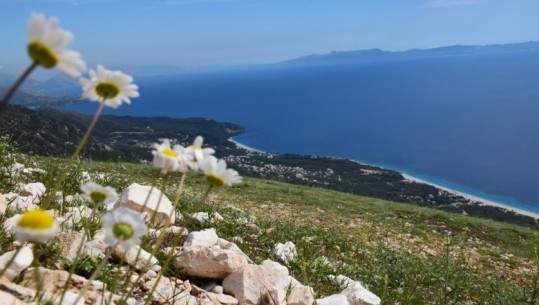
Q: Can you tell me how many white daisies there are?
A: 8